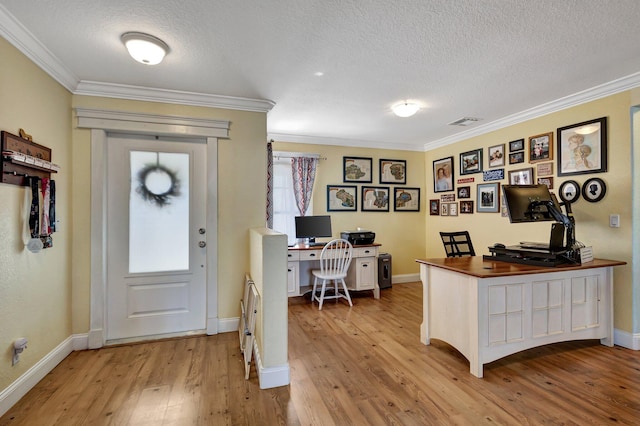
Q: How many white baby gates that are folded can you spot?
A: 1